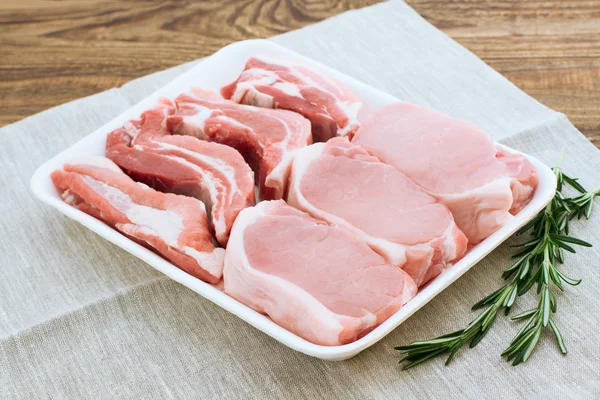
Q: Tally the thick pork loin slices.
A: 3